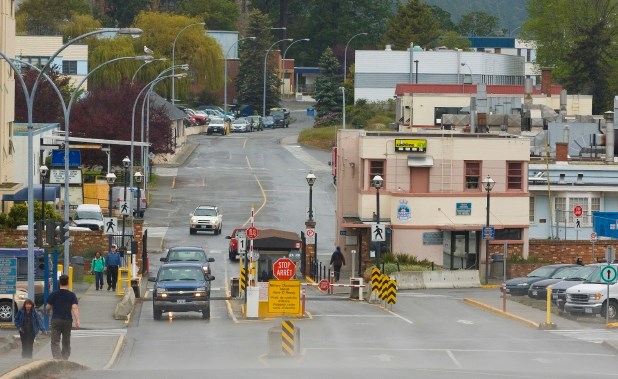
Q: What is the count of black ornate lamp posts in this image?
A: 7